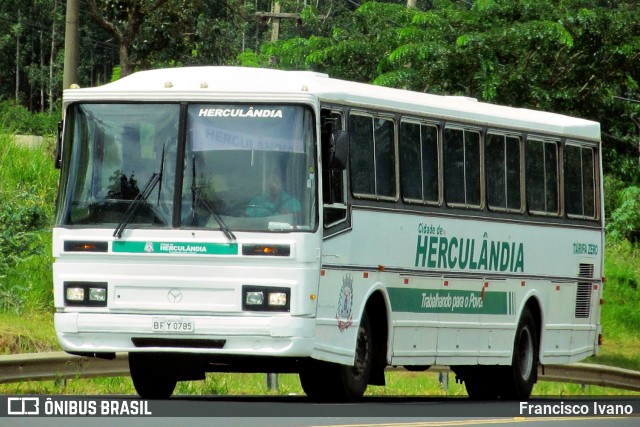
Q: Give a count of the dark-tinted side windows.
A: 6